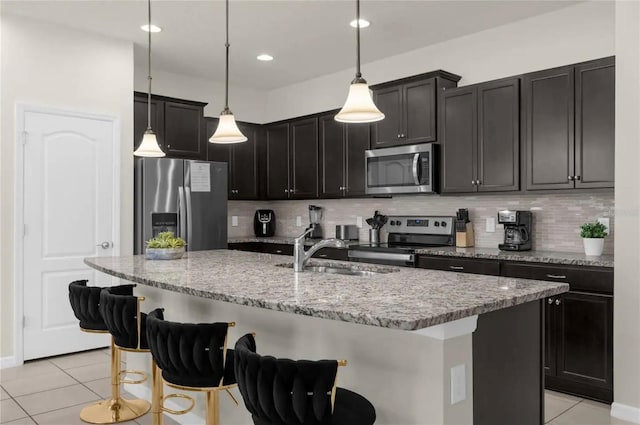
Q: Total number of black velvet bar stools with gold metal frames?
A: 4